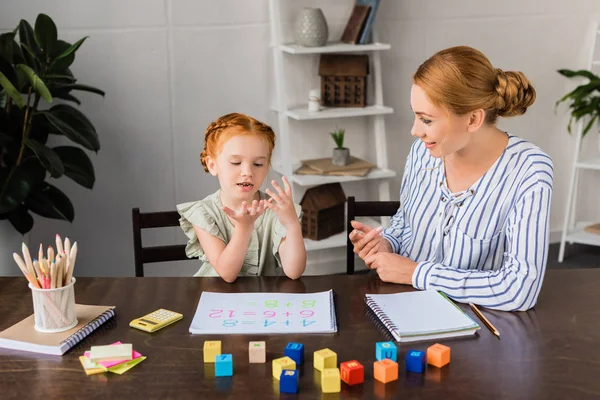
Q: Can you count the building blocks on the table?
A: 13